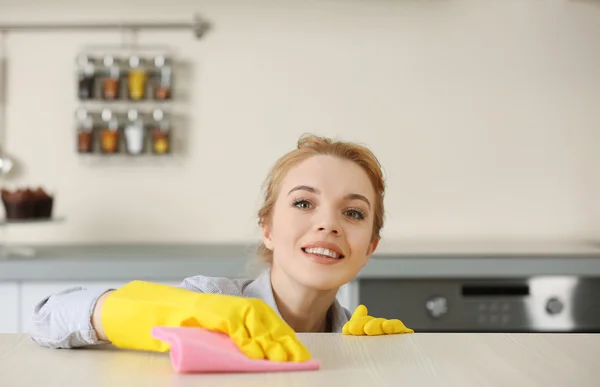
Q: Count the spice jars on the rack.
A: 8